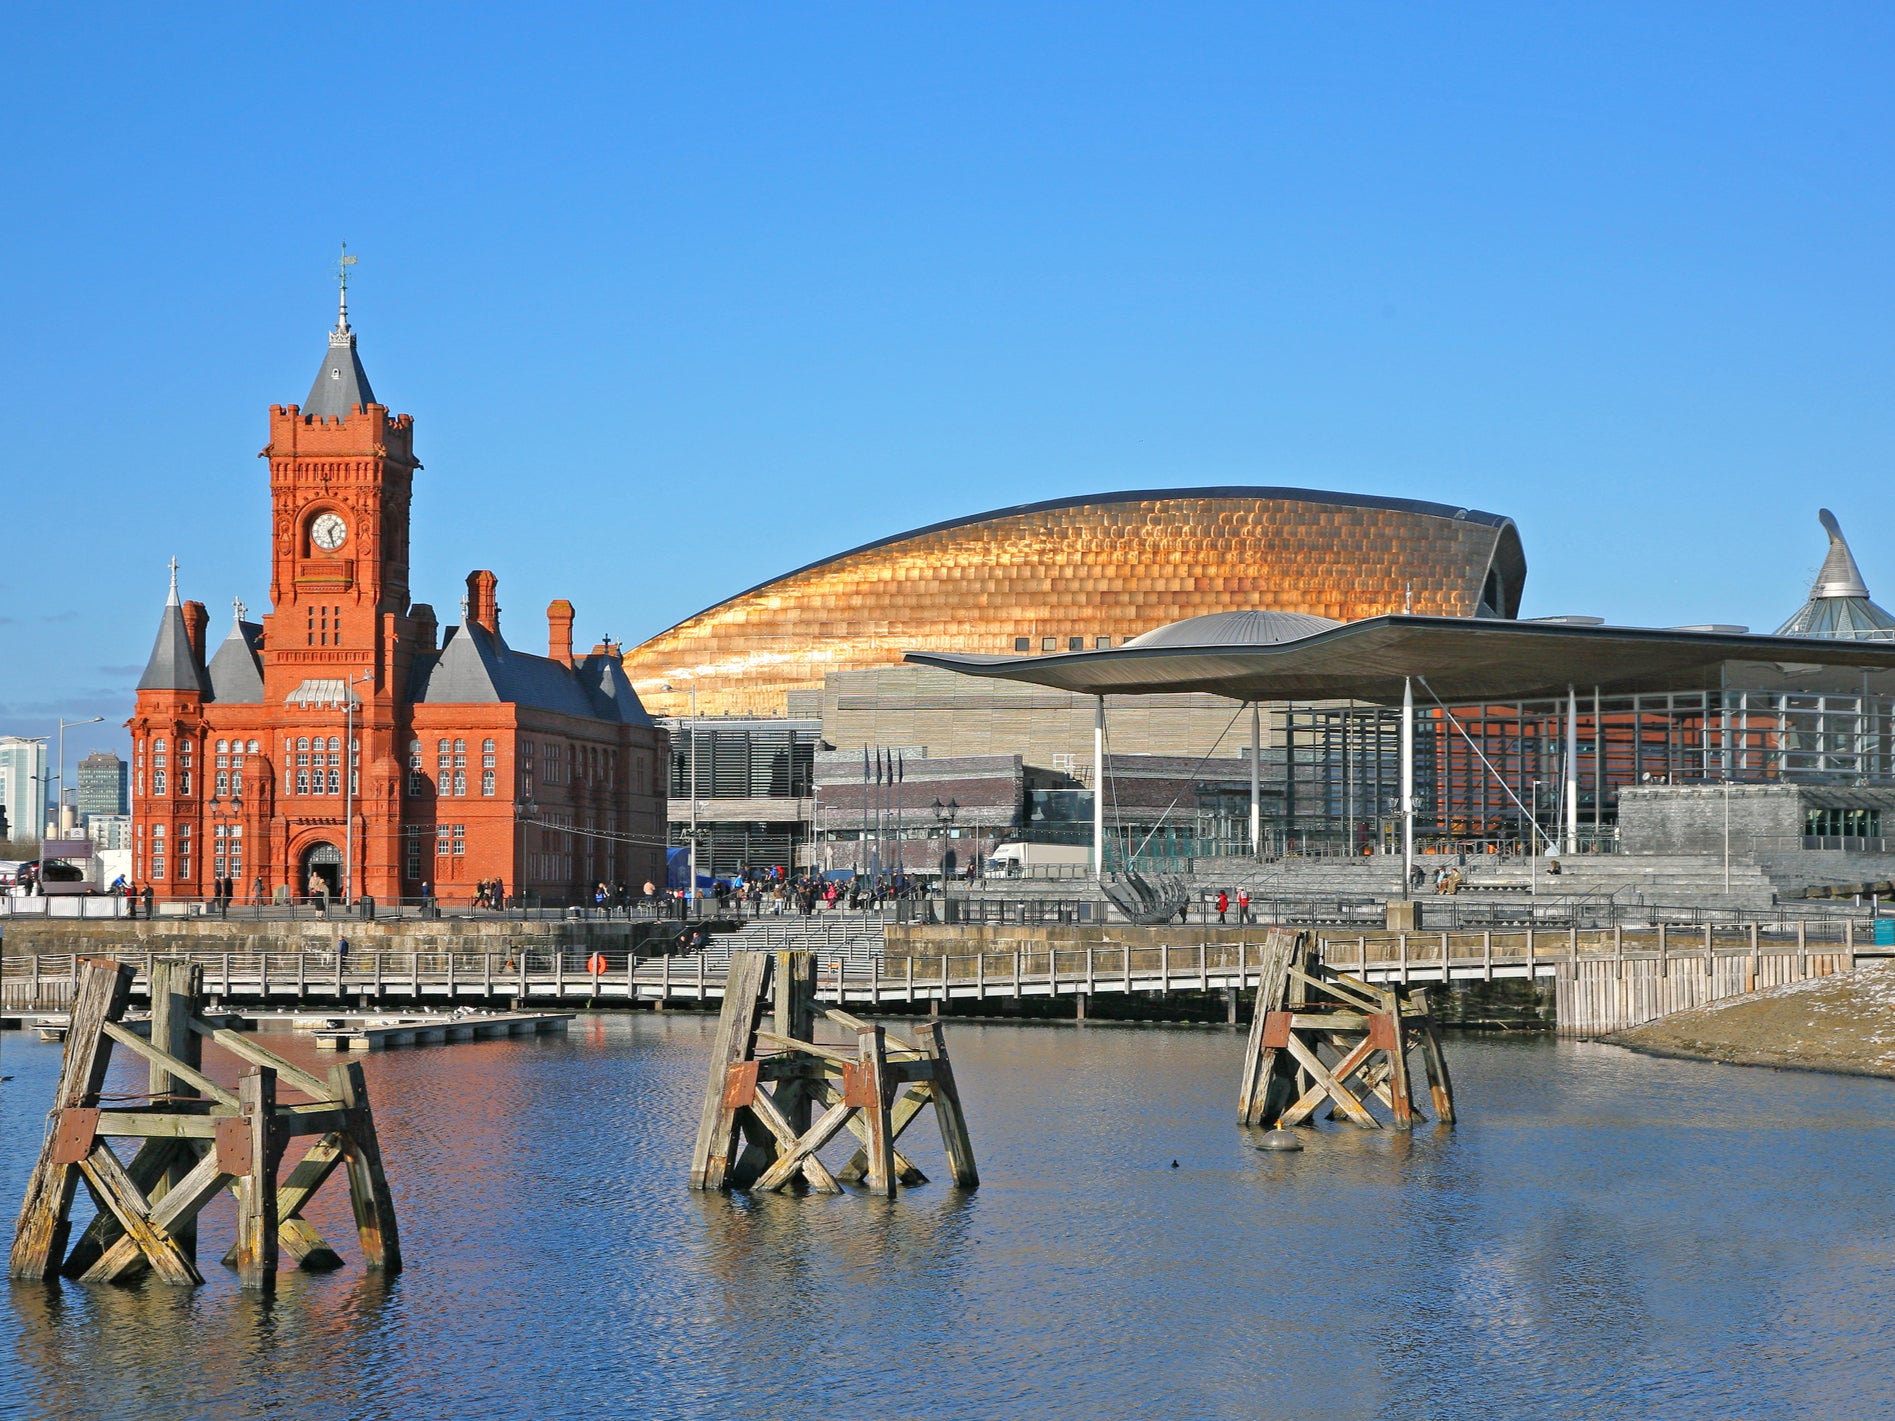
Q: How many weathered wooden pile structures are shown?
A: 3